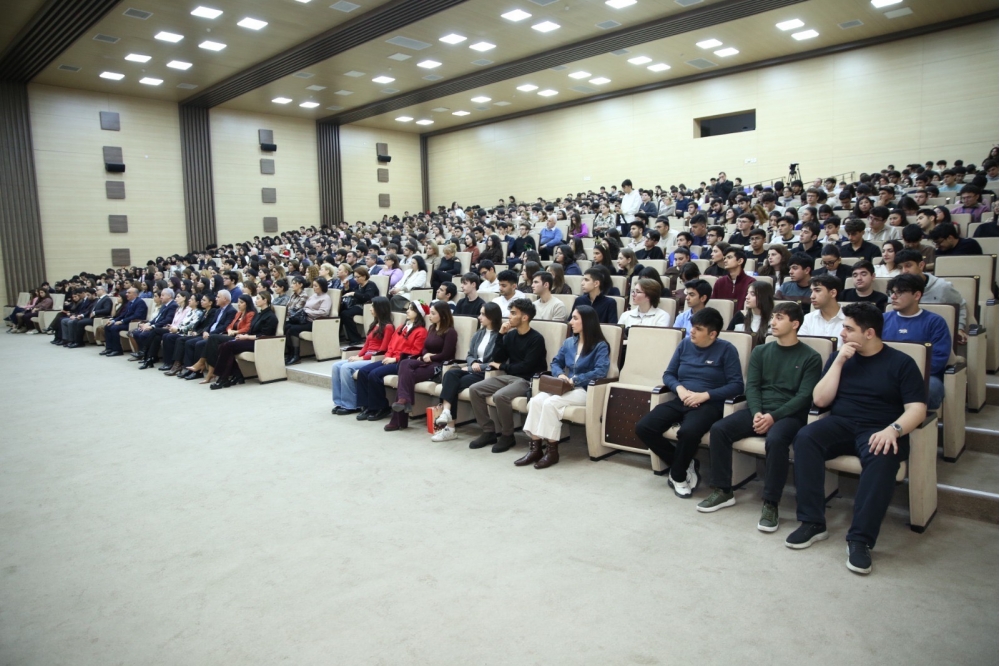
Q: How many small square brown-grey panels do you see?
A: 12